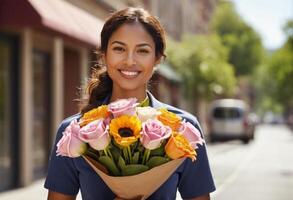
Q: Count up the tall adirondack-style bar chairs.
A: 0